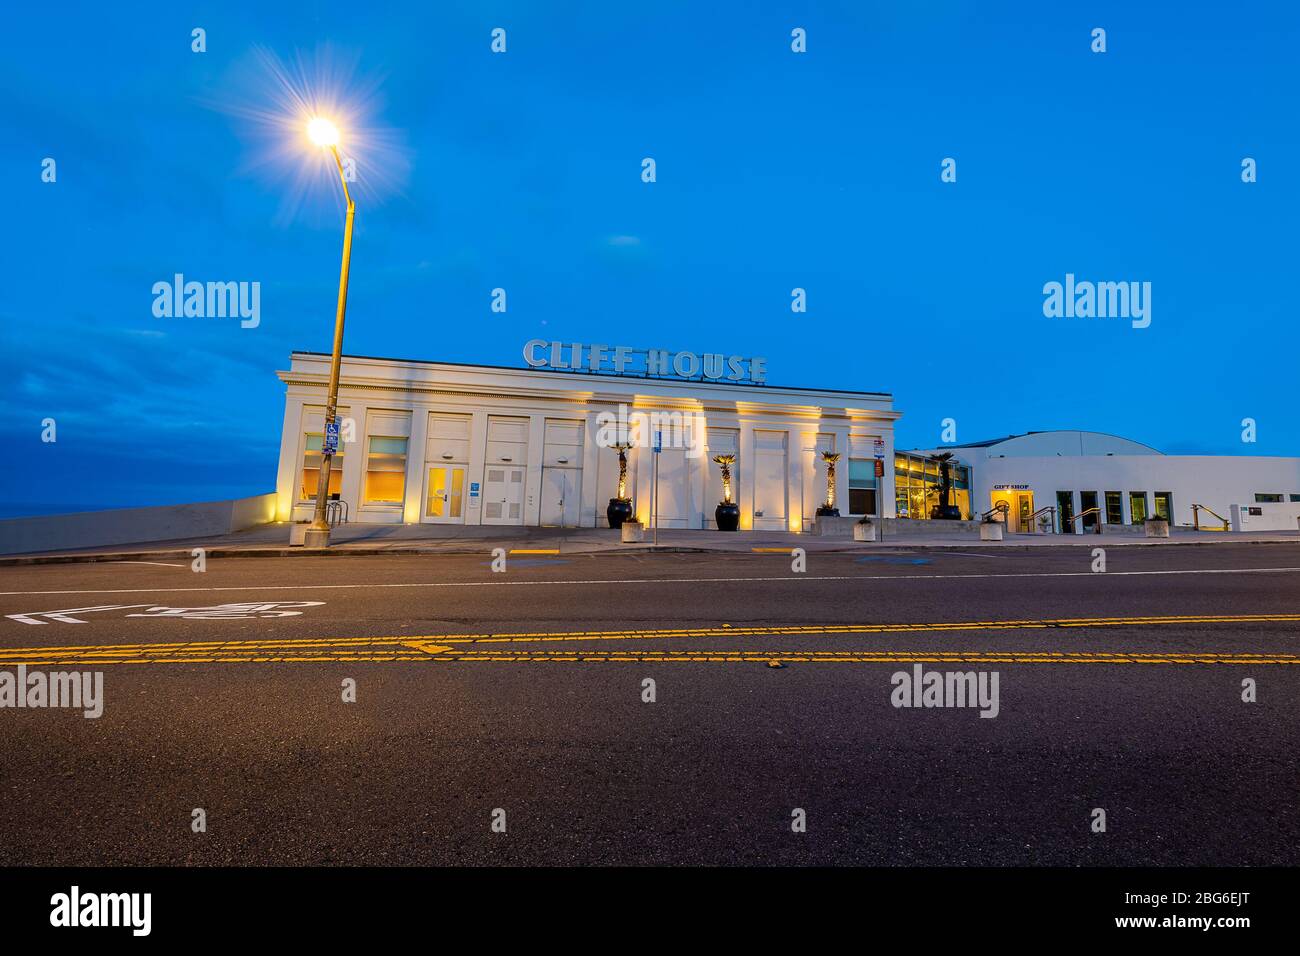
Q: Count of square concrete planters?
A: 5